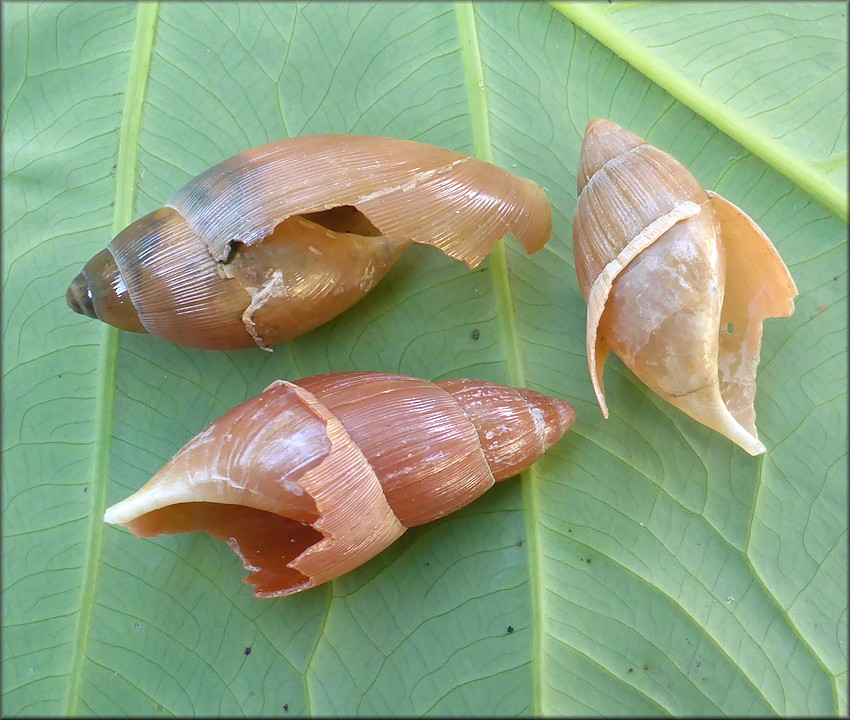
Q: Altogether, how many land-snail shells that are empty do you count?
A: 3